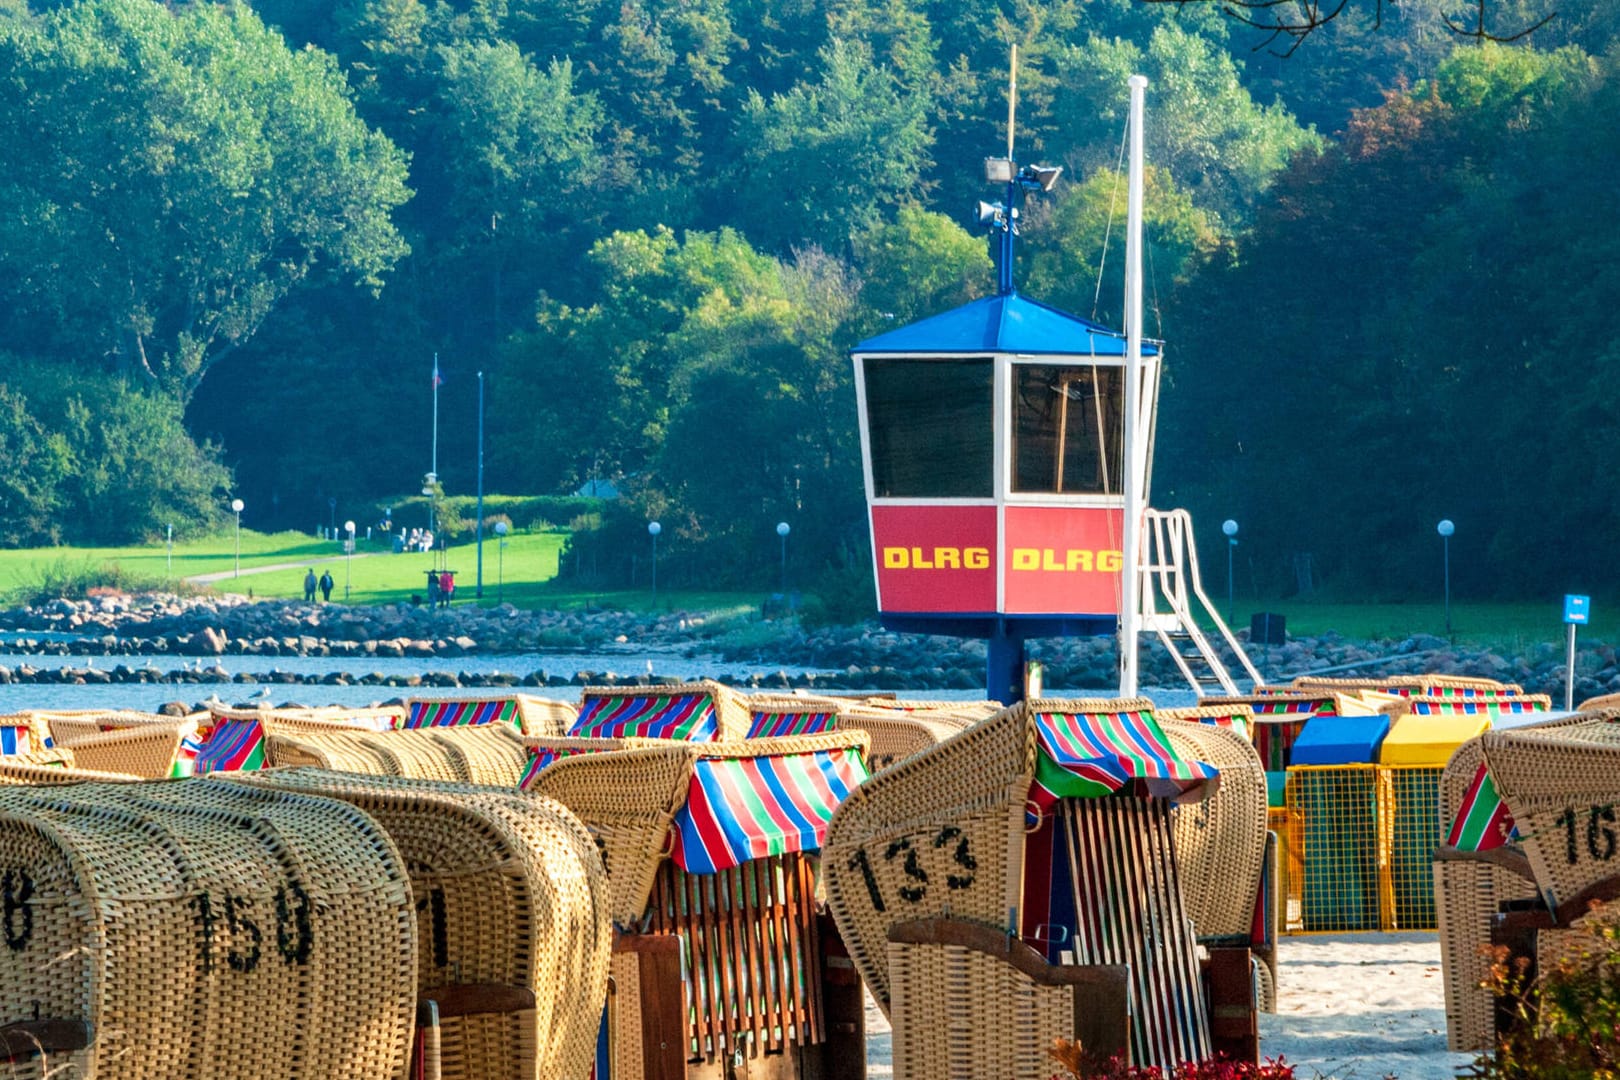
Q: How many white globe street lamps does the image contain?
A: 7